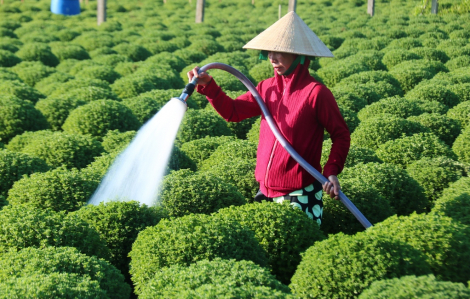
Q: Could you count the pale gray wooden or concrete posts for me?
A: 5